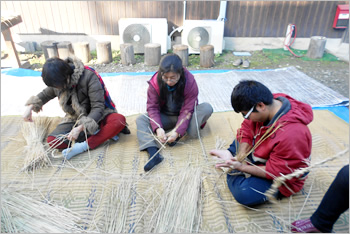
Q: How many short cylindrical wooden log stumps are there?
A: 9